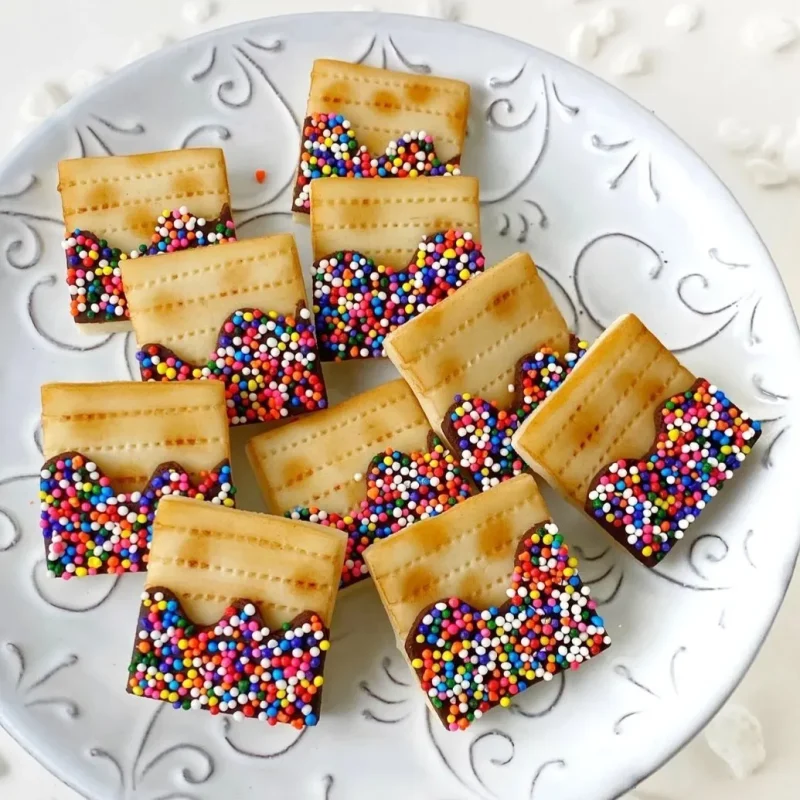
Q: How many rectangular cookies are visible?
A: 10